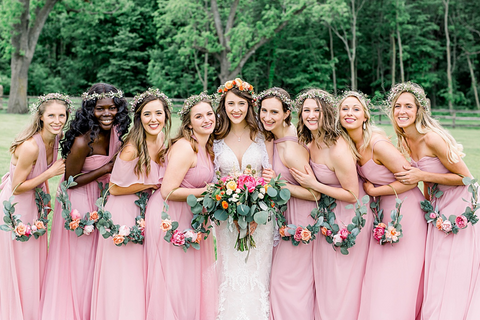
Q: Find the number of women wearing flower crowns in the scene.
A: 9